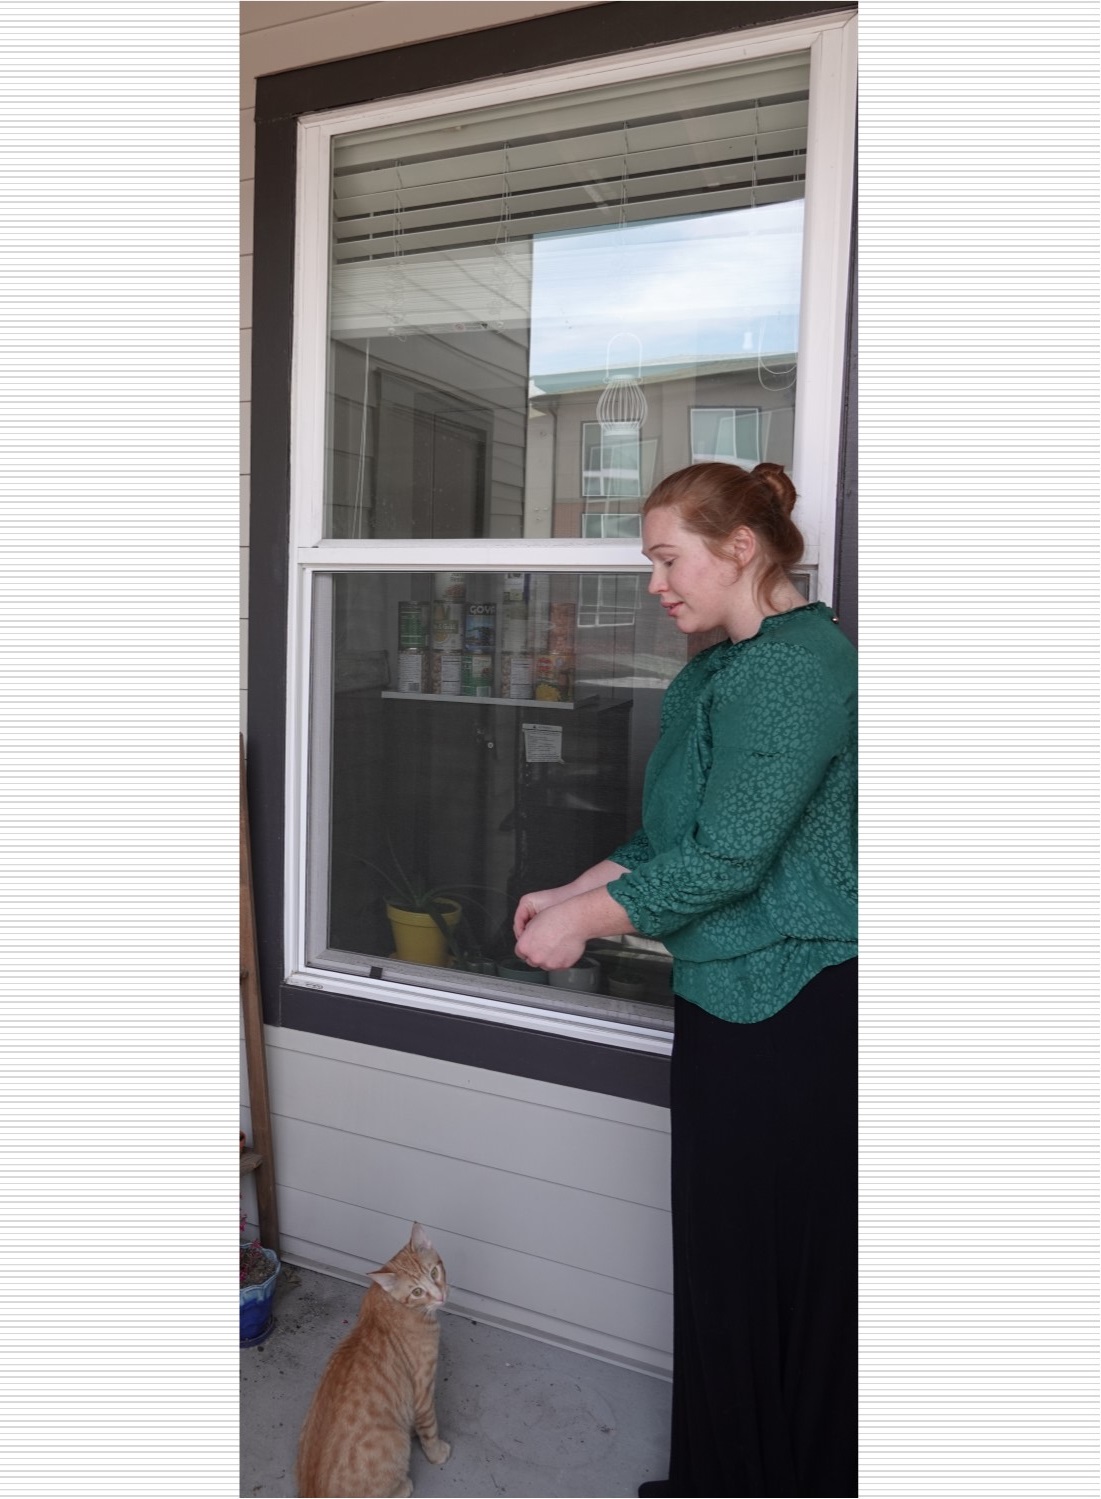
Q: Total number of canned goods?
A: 12